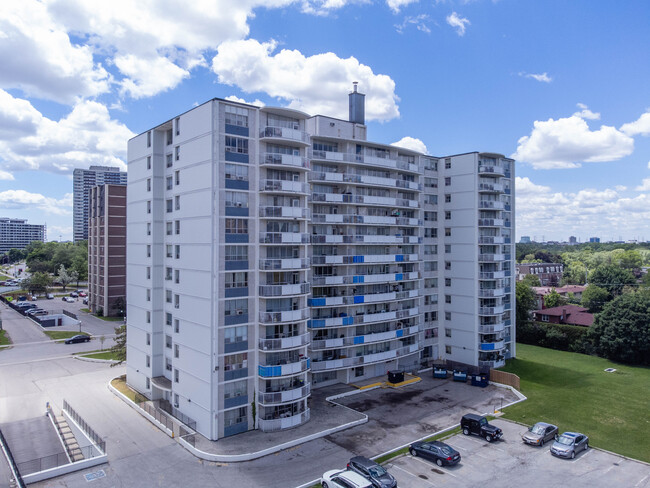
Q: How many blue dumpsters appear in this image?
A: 3